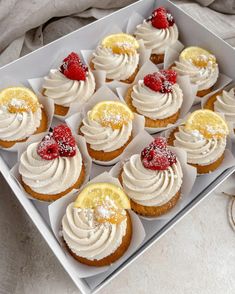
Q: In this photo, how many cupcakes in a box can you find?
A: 12